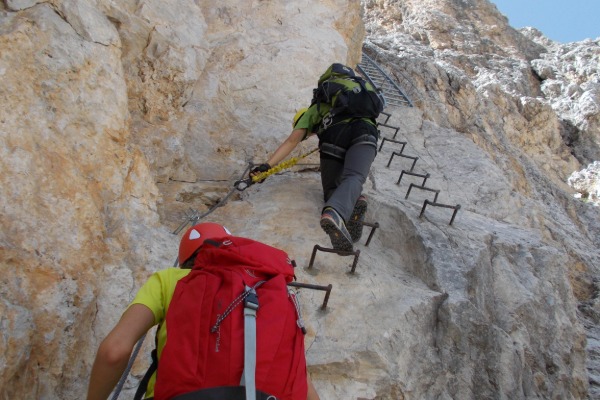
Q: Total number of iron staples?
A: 10